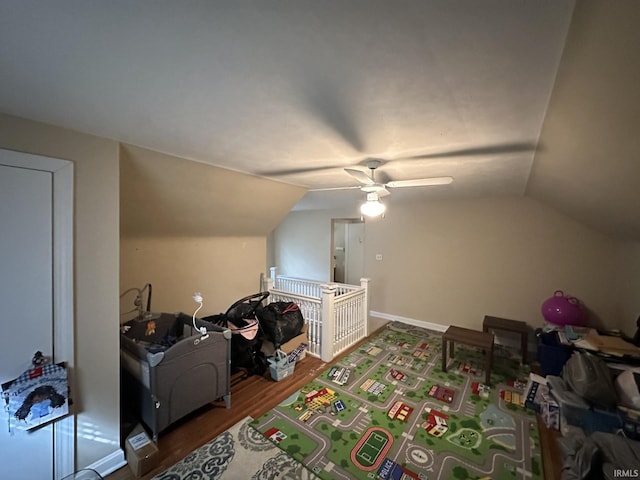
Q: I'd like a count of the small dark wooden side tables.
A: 2